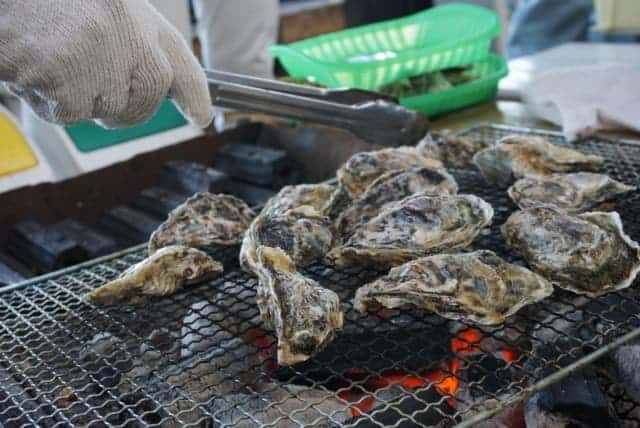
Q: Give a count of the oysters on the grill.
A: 13